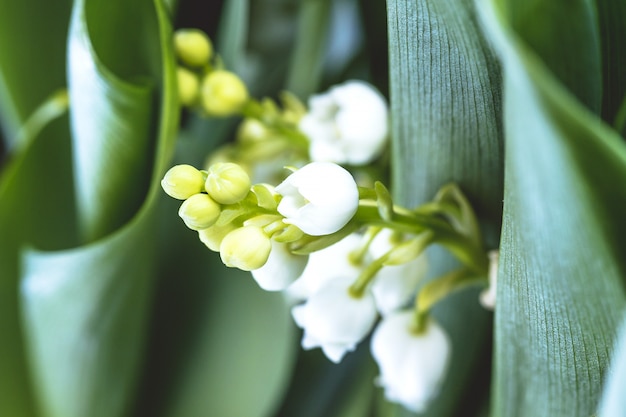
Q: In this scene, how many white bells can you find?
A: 7